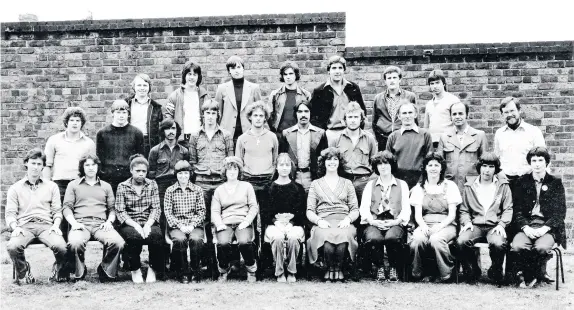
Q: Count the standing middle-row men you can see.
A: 10